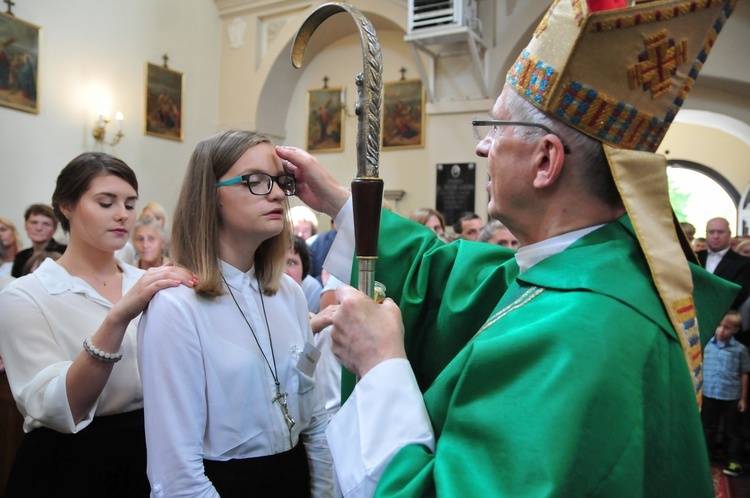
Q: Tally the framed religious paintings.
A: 4